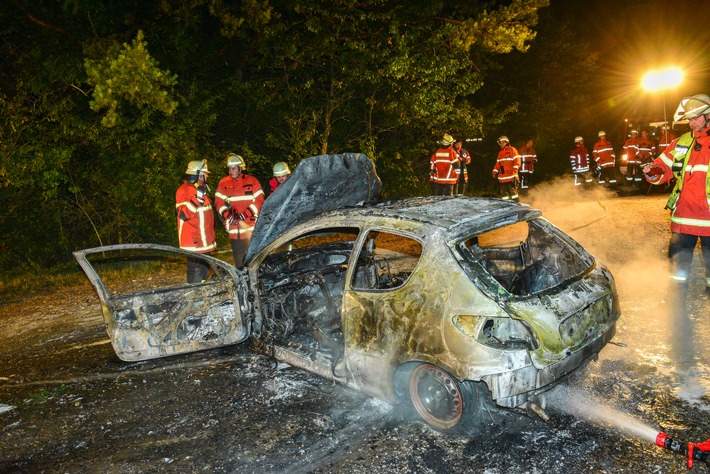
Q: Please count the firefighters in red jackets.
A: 13